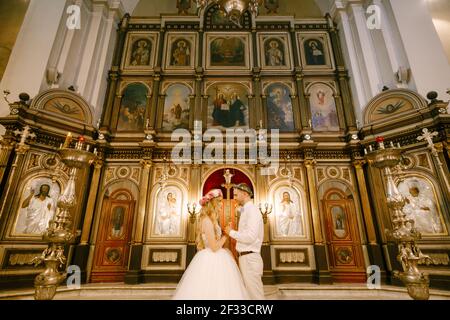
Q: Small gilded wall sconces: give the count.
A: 2